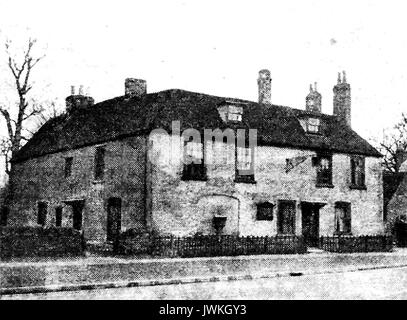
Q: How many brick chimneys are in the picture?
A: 5